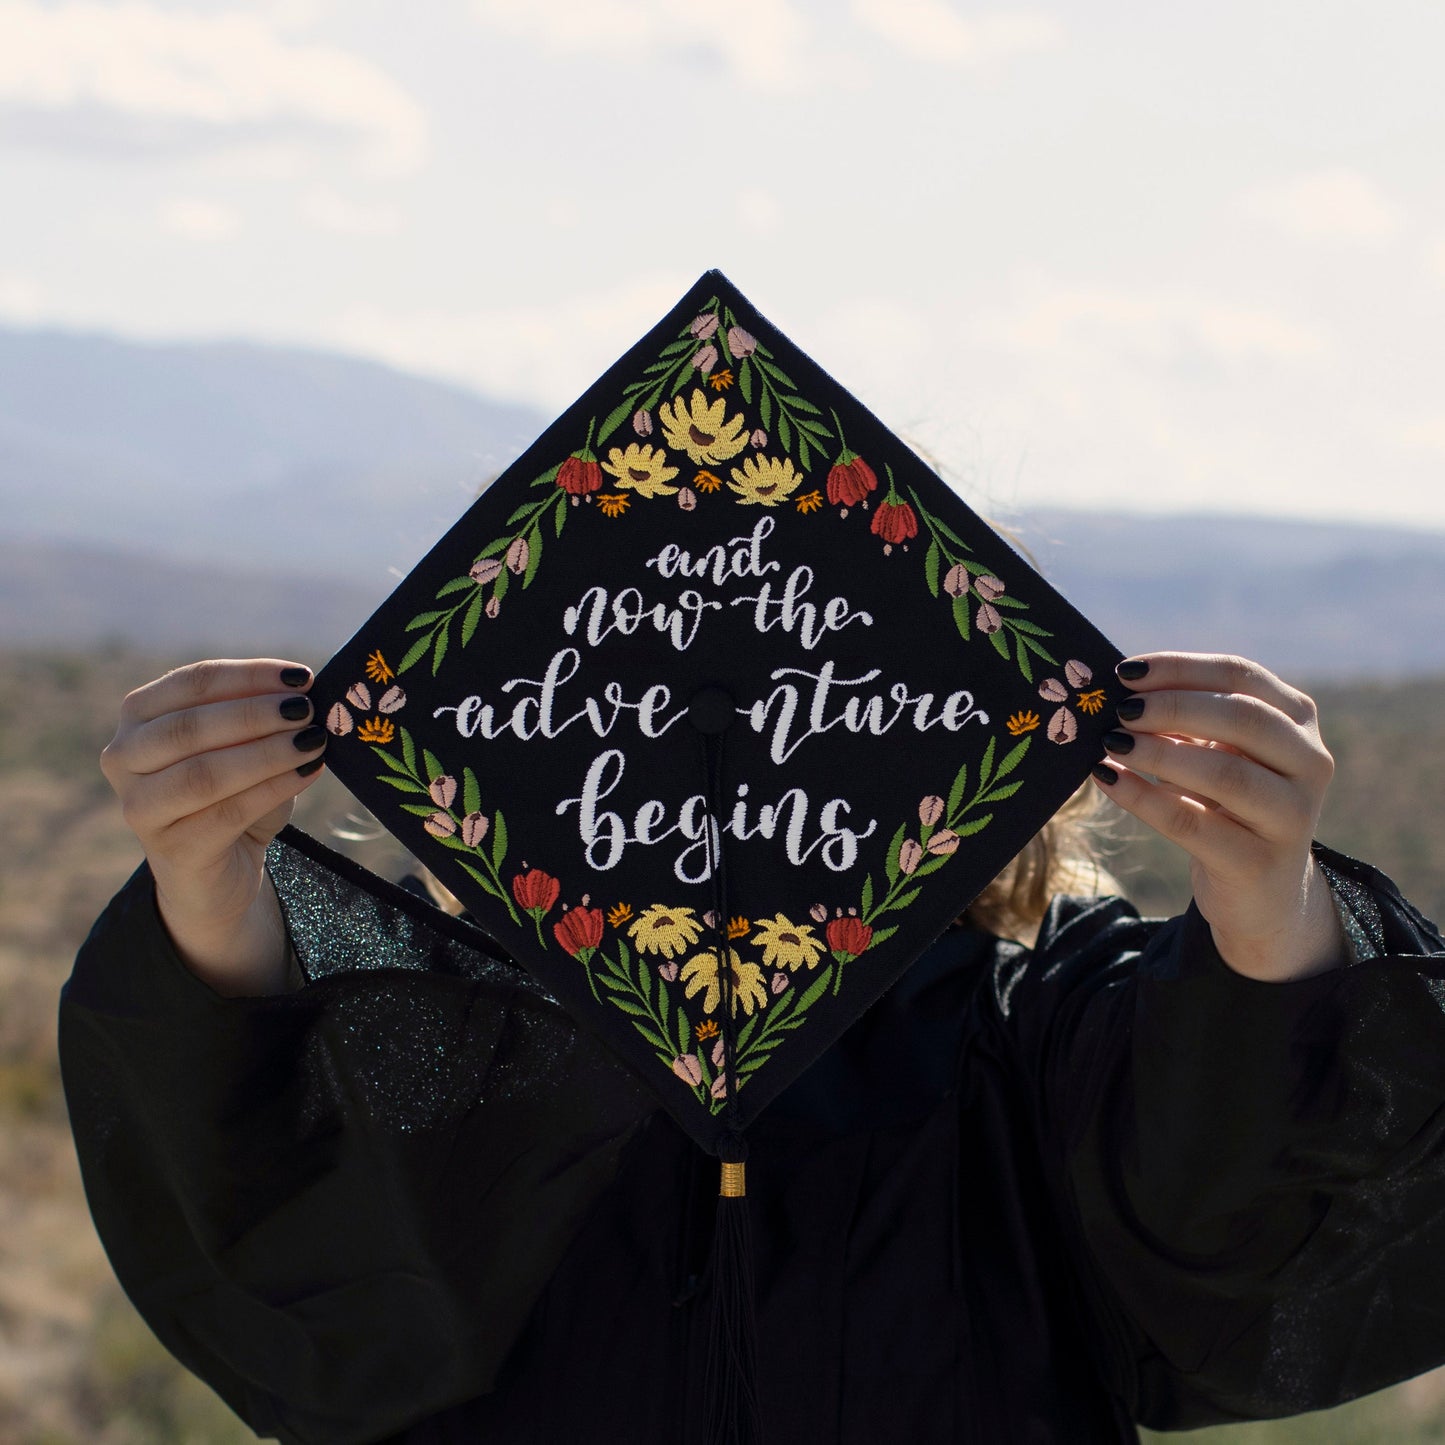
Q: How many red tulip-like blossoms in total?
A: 6